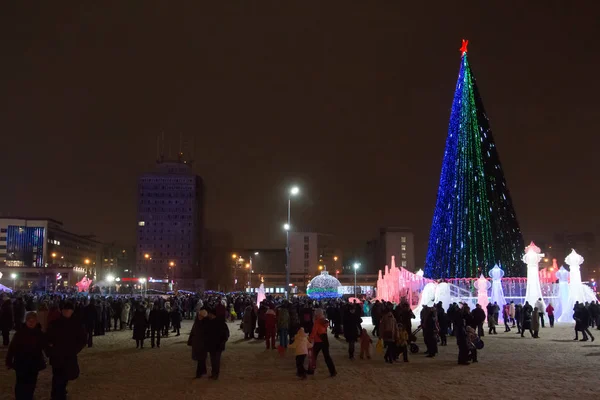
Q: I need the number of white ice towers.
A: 2